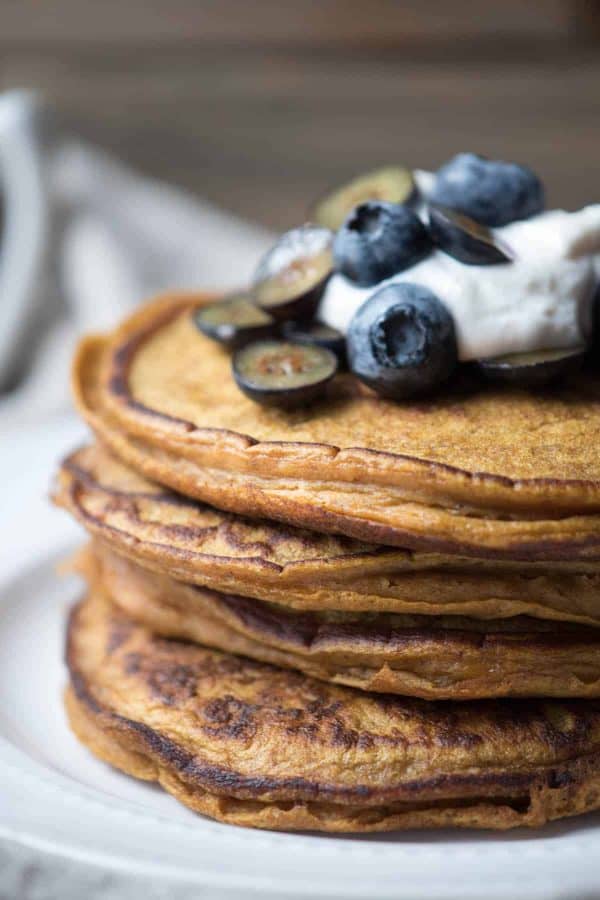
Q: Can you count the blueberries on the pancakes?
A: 10